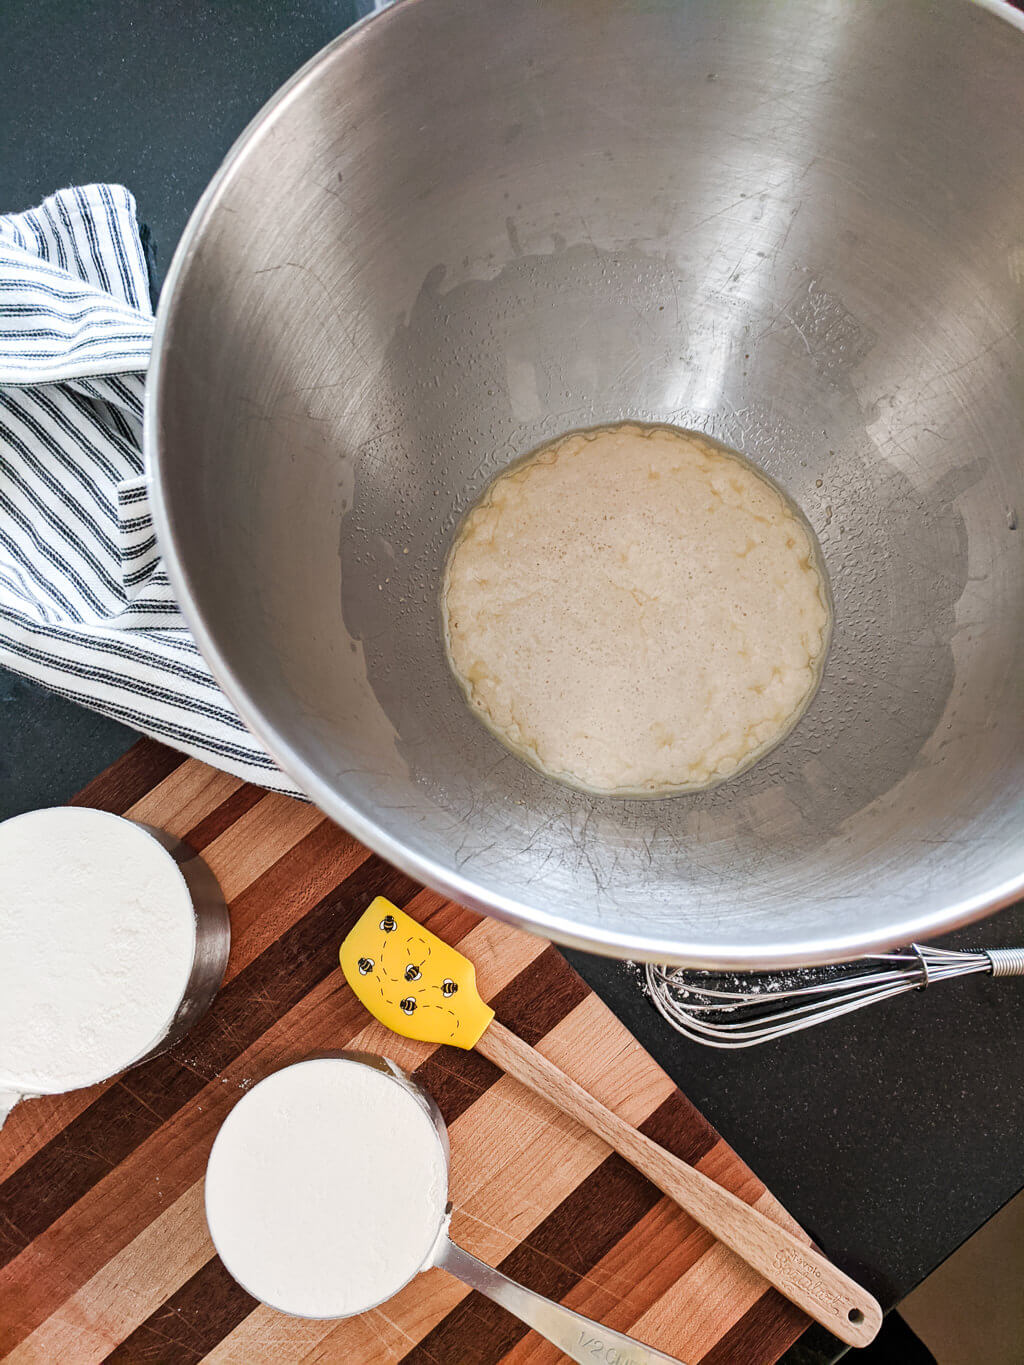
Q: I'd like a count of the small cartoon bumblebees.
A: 5